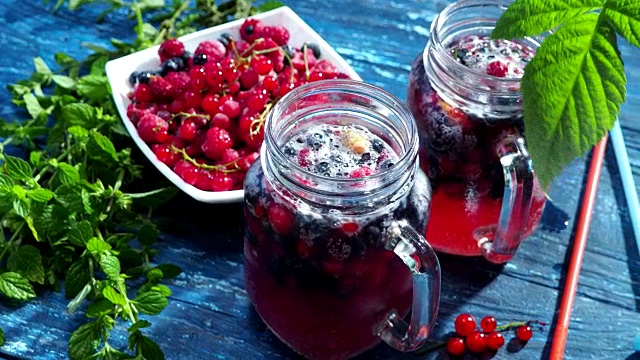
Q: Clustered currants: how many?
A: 6